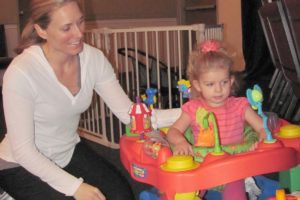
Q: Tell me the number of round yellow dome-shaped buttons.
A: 2